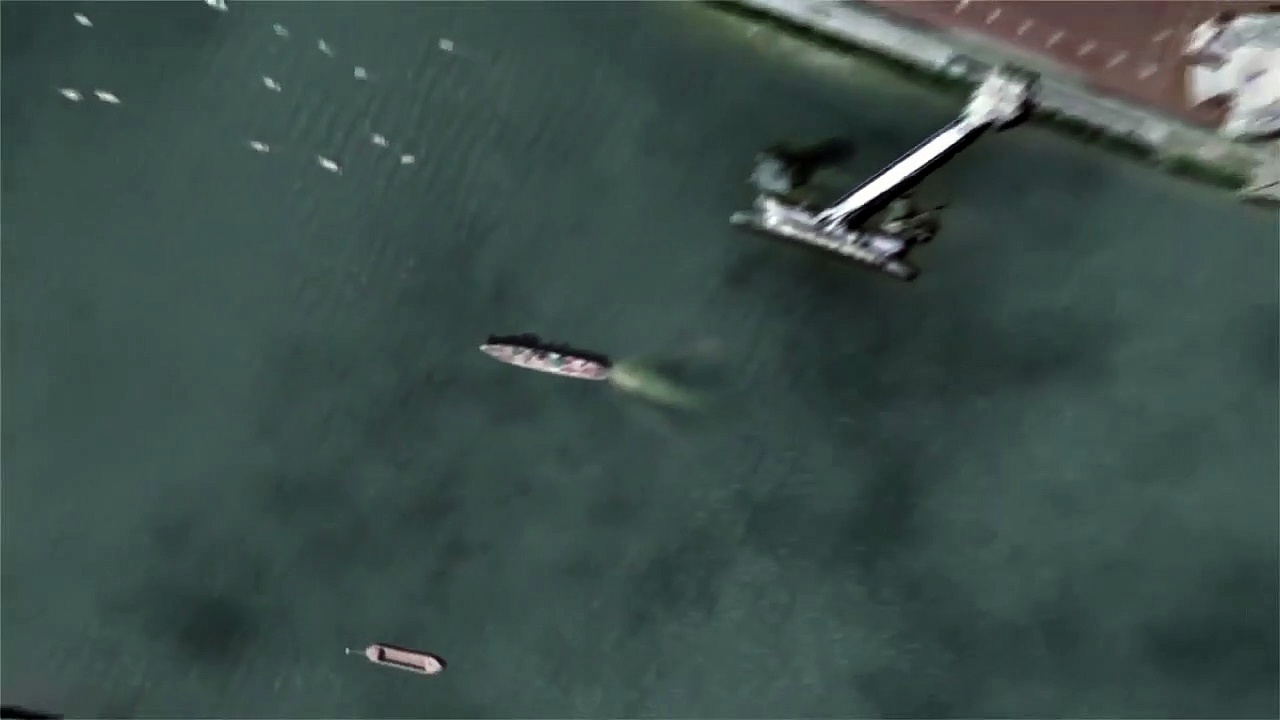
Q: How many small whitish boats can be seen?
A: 13